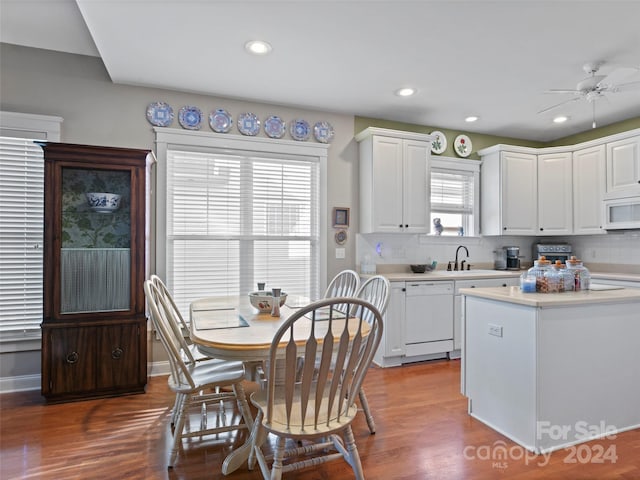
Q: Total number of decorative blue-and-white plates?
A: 7